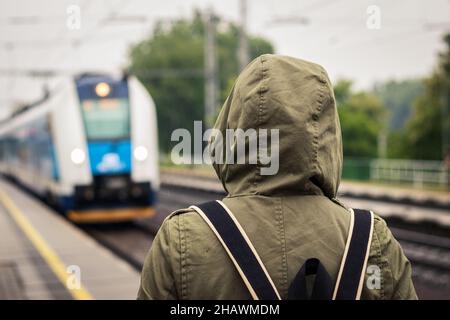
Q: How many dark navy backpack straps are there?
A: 2